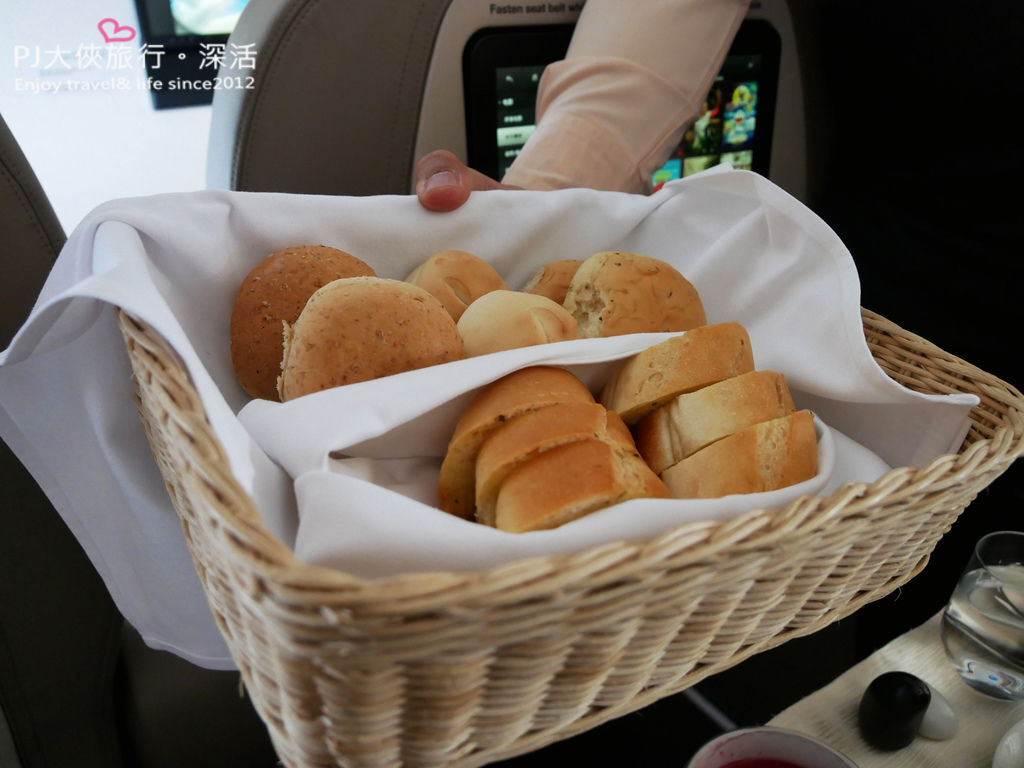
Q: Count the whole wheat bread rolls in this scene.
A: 2